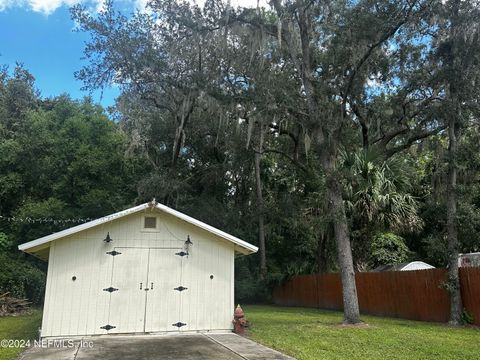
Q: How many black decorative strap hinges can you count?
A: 6